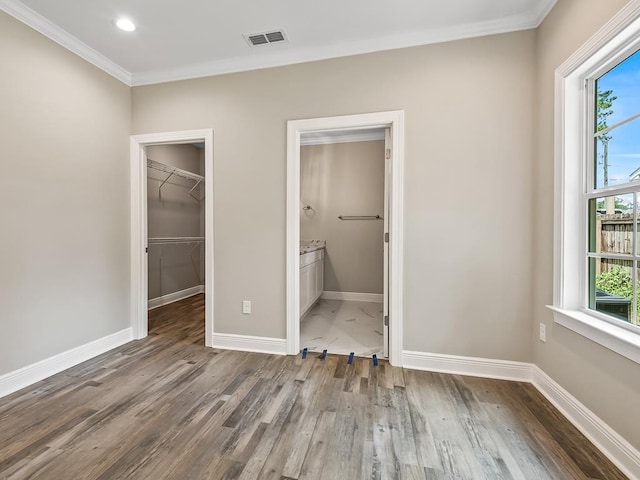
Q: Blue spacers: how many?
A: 4